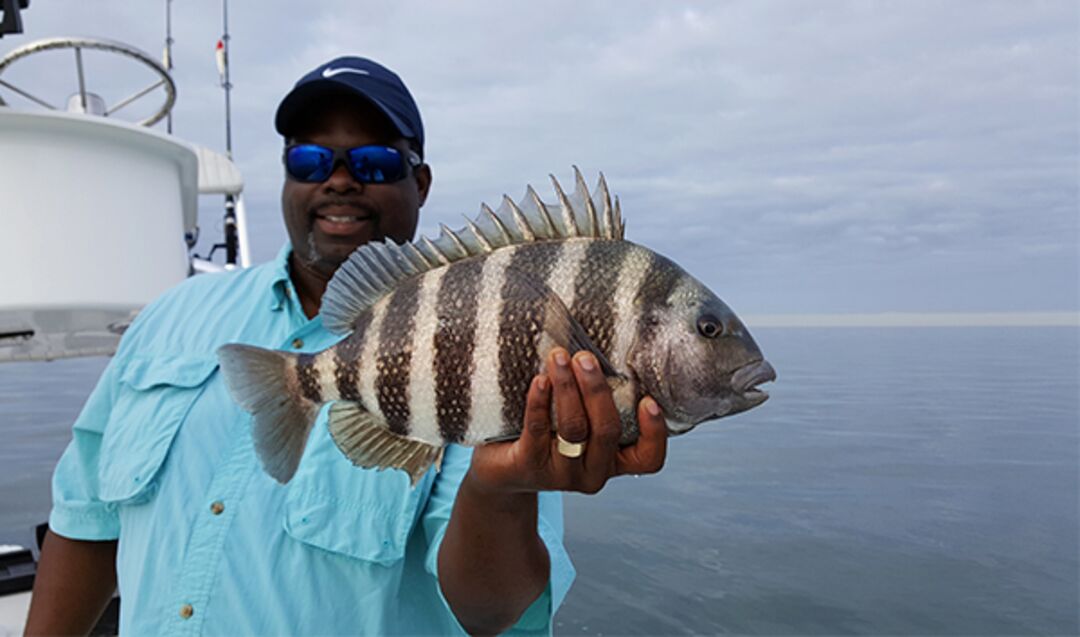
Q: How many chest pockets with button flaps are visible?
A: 2